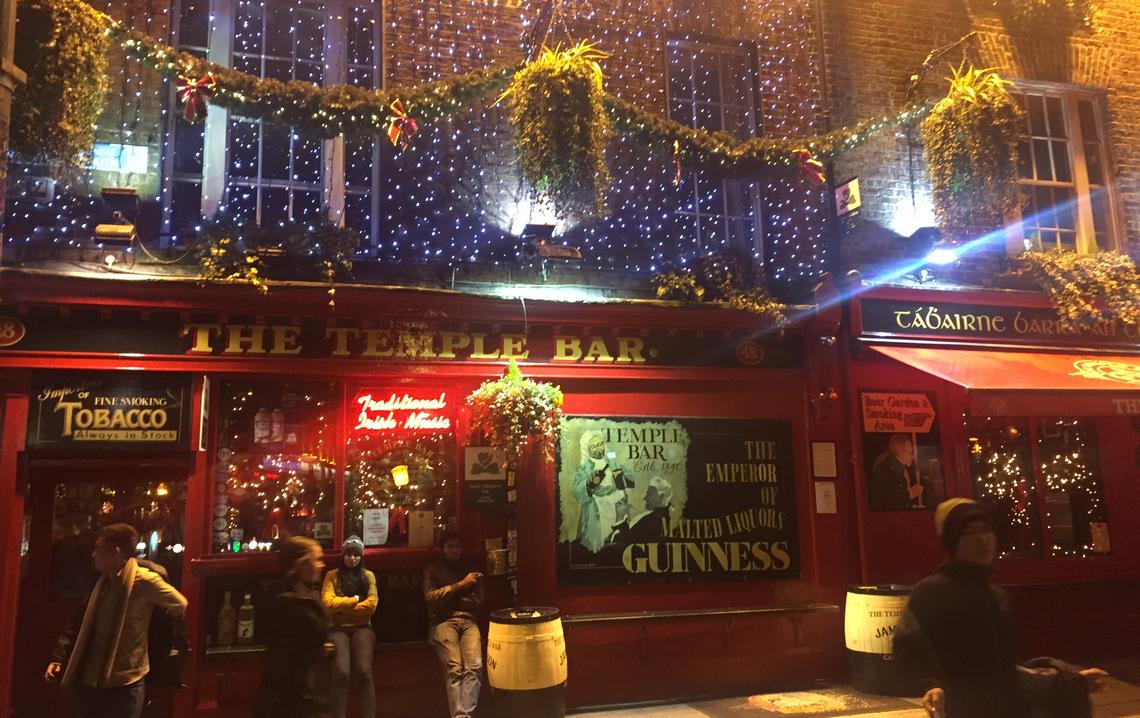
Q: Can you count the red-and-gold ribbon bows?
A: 4